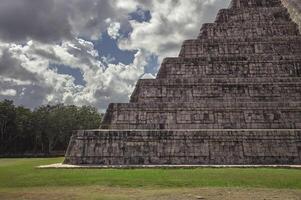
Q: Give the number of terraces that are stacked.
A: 8